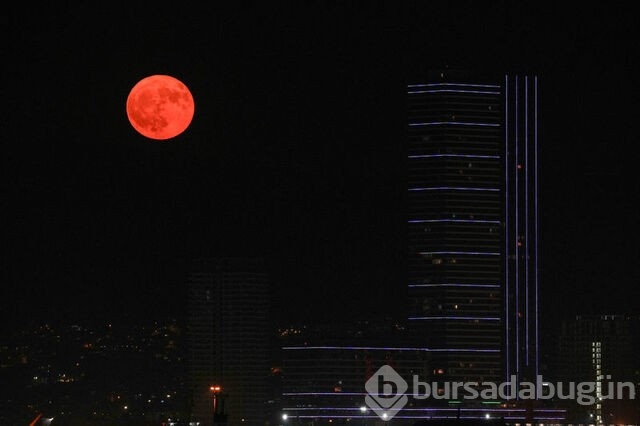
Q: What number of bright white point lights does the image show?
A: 4